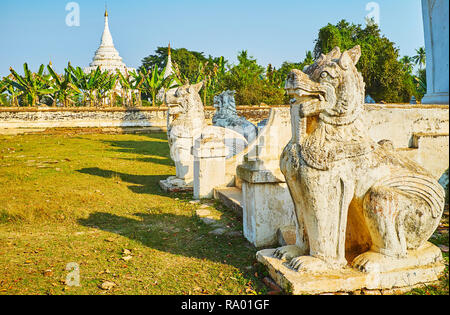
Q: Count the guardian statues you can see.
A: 3